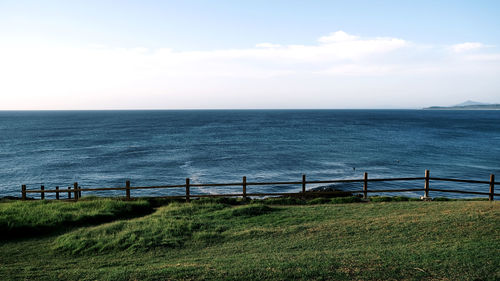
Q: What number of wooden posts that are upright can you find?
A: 13